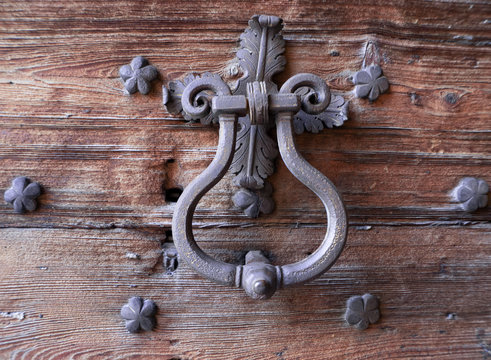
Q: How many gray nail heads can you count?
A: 7